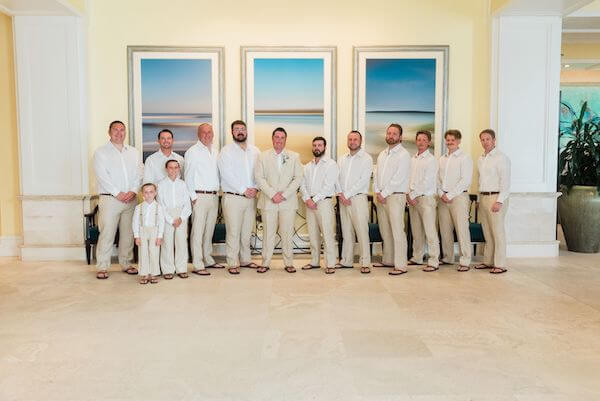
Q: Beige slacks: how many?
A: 12